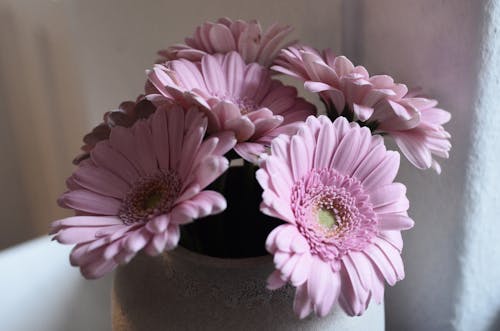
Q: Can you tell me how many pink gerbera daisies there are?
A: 6